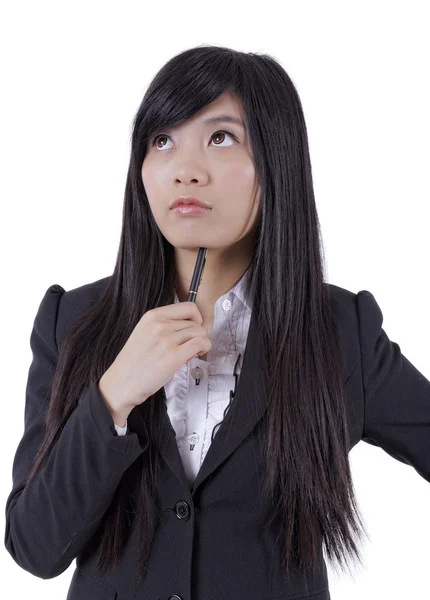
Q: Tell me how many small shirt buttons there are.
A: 3